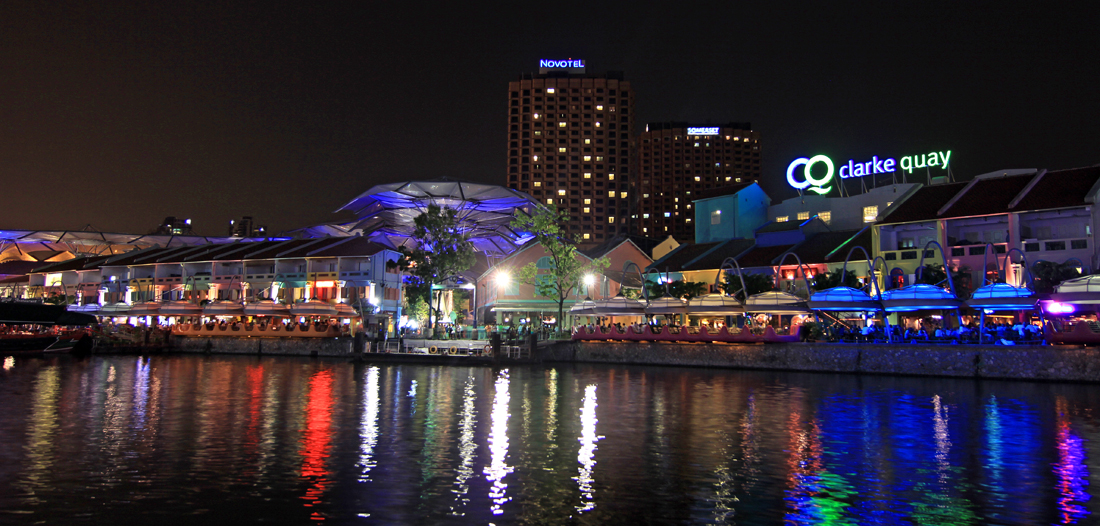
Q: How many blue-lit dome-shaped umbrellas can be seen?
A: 3